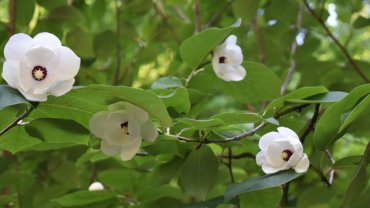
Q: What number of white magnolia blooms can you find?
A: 4